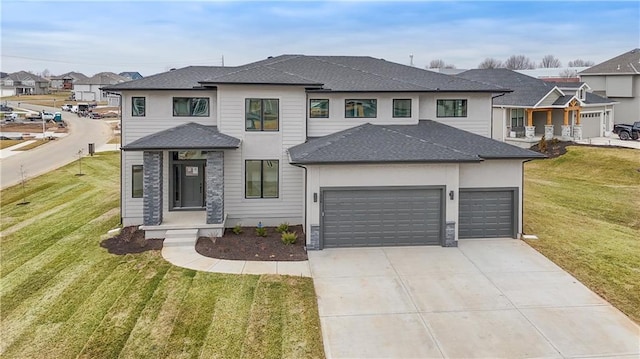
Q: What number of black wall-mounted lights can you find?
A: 2